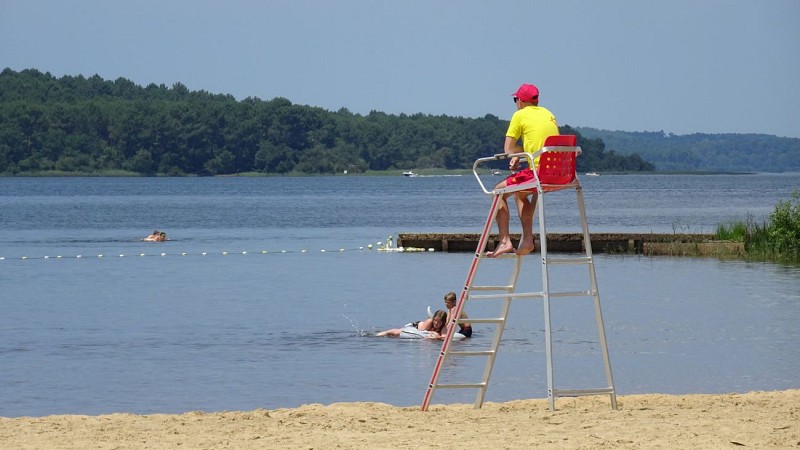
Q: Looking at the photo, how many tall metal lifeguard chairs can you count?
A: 1